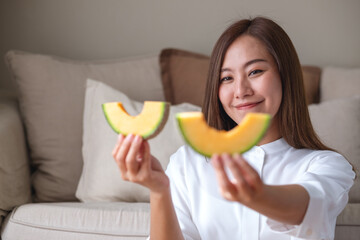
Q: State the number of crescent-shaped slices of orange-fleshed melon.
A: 2